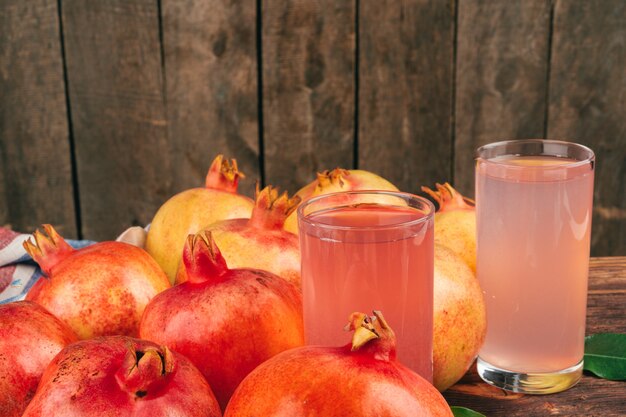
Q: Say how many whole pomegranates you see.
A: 10